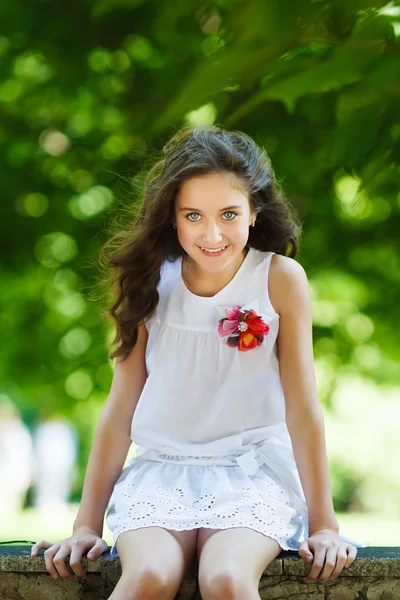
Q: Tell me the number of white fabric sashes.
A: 1